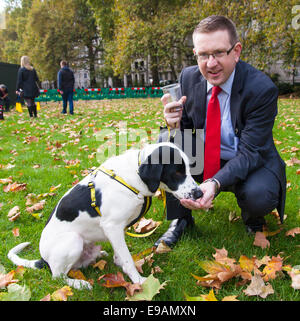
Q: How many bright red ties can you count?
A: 1